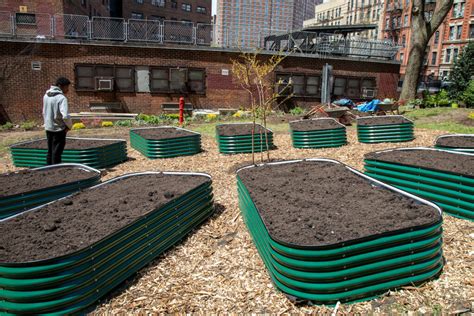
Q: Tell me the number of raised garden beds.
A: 10